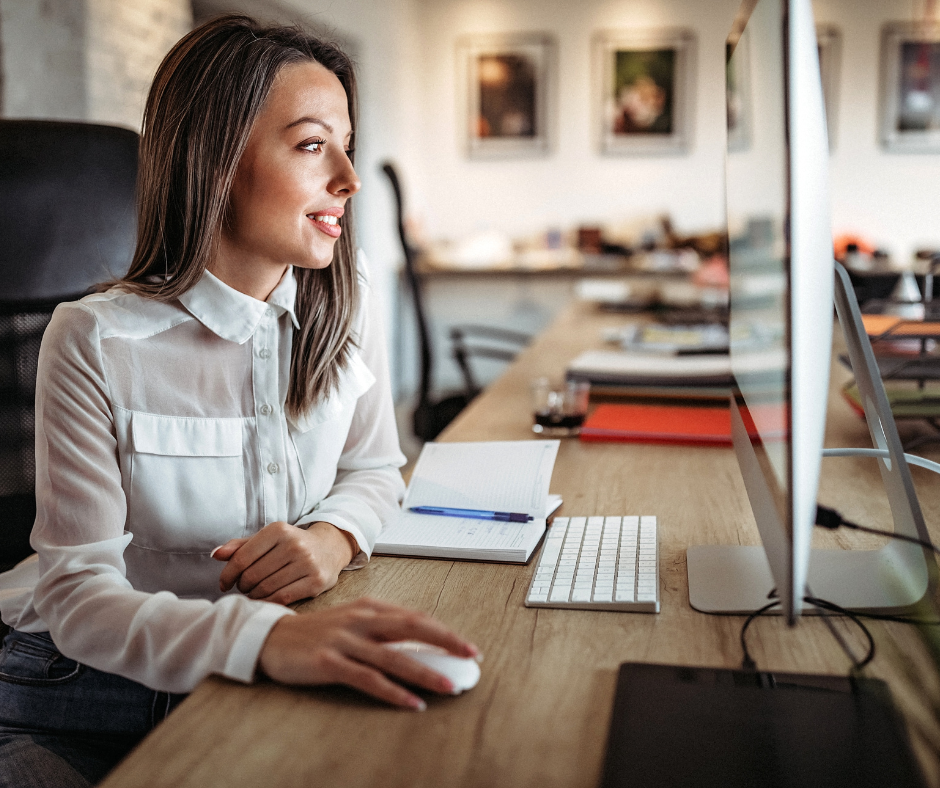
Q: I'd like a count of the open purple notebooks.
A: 0